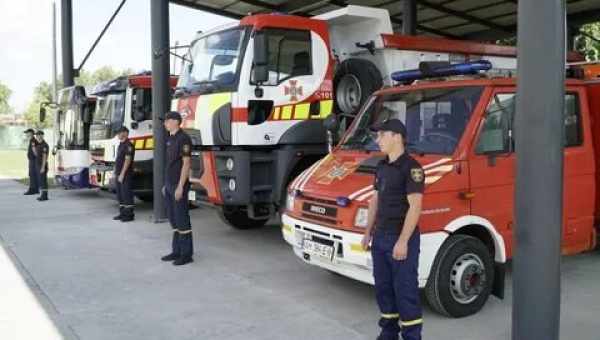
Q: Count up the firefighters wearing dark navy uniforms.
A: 5